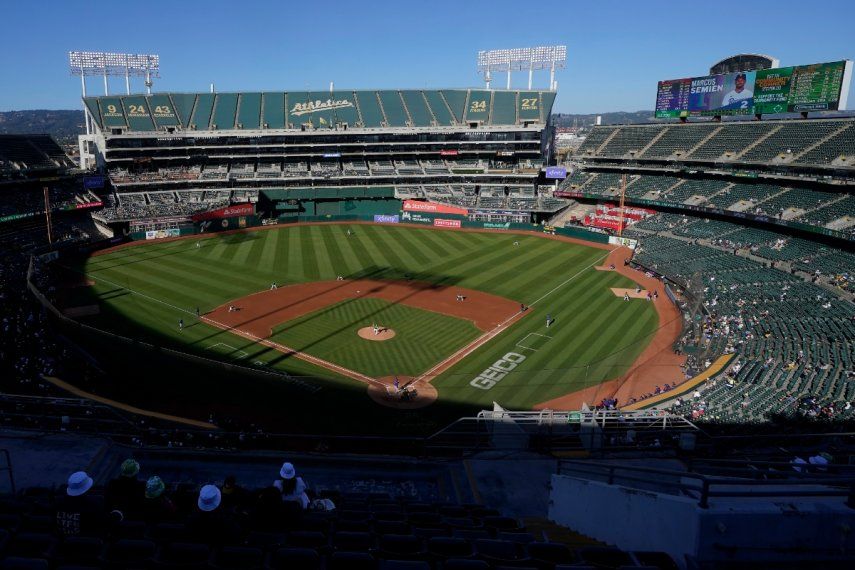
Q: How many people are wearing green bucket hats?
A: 2